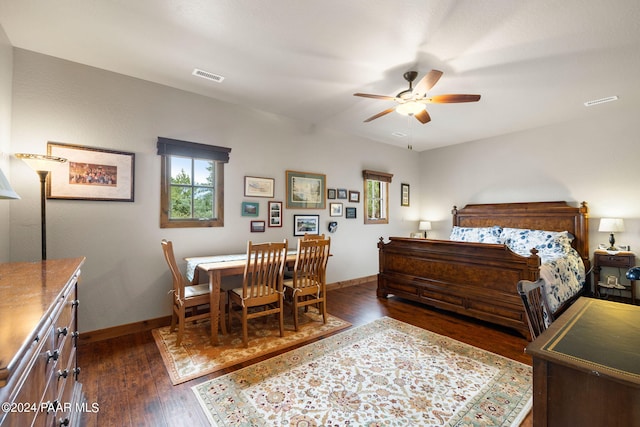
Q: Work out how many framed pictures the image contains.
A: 13